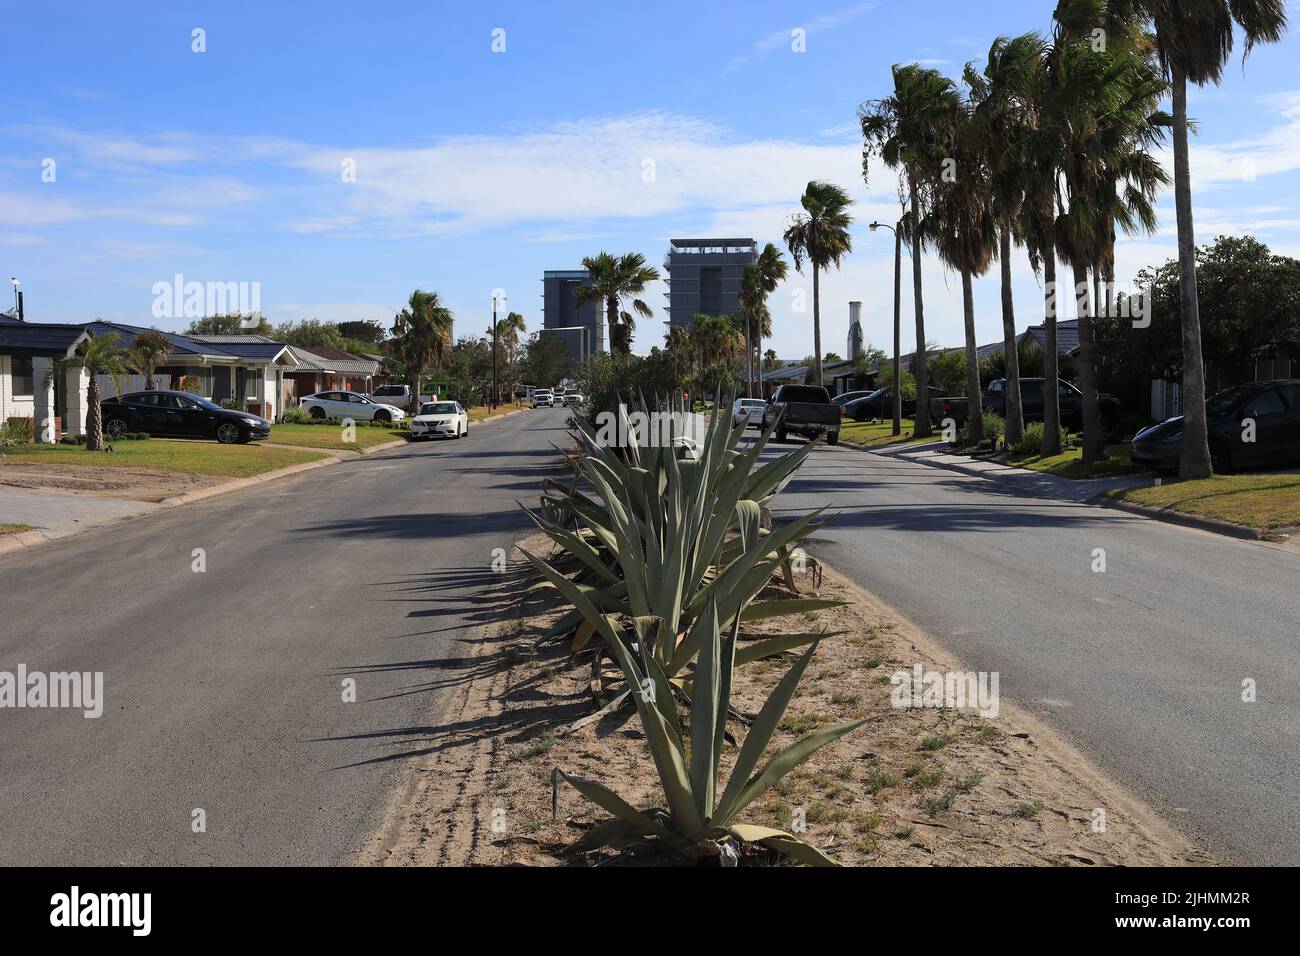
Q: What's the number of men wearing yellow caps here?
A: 0